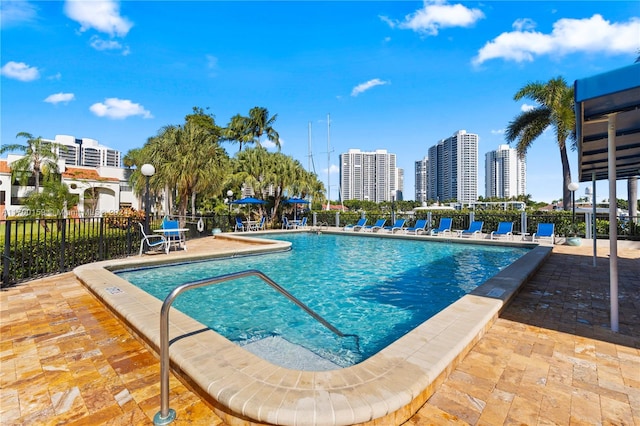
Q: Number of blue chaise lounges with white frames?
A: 8